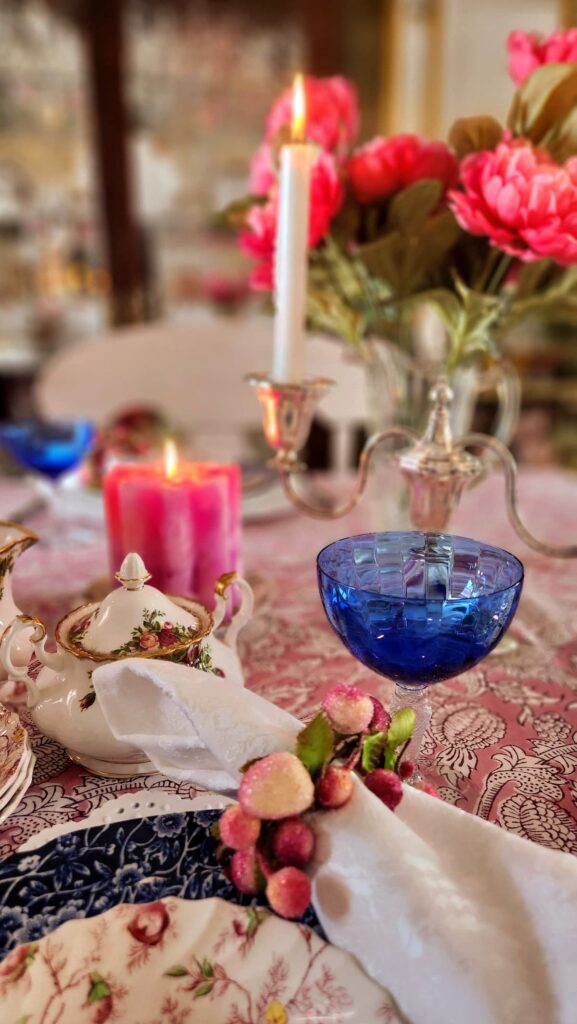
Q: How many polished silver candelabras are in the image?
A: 1